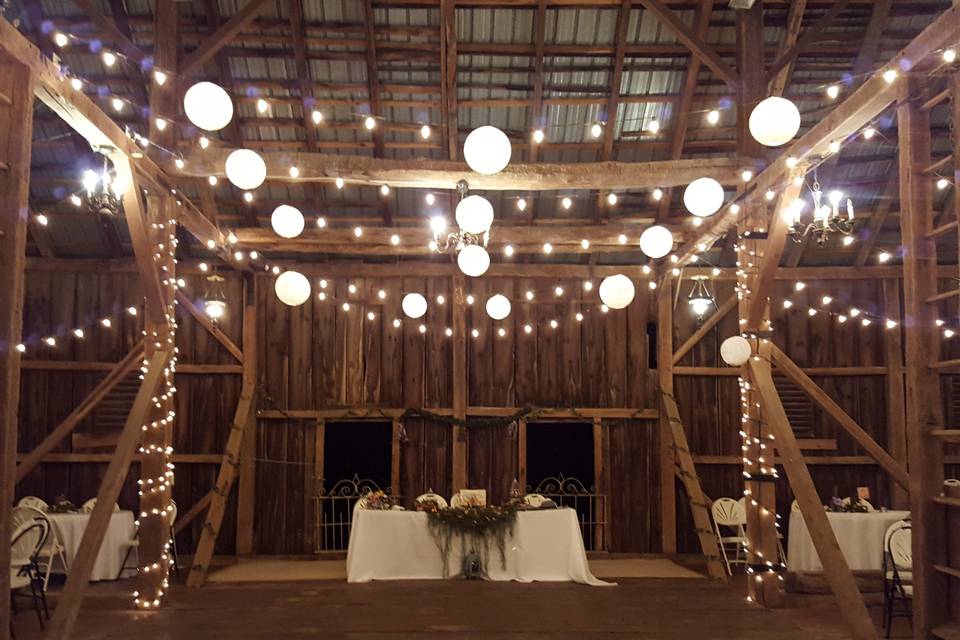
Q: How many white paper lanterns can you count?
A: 14